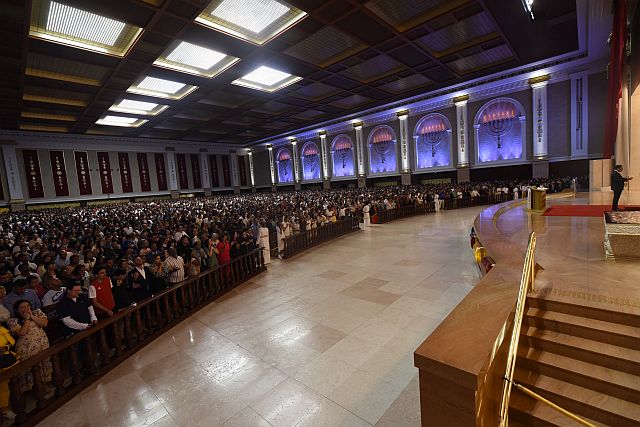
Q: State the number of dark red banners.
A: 12